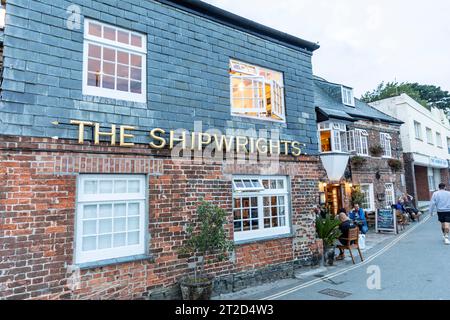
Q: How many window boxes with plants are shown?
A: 3